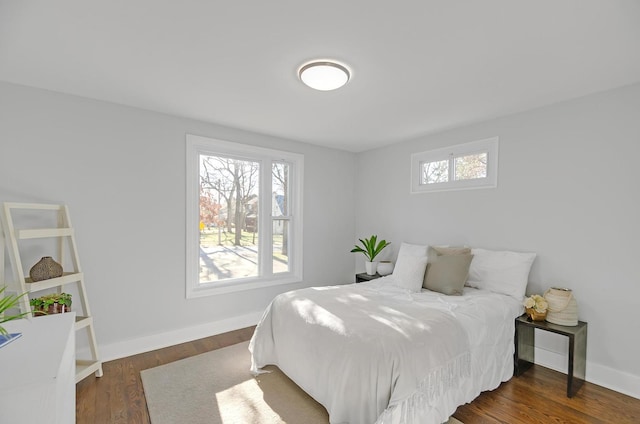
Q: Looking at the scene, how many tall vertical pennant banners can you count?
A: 0